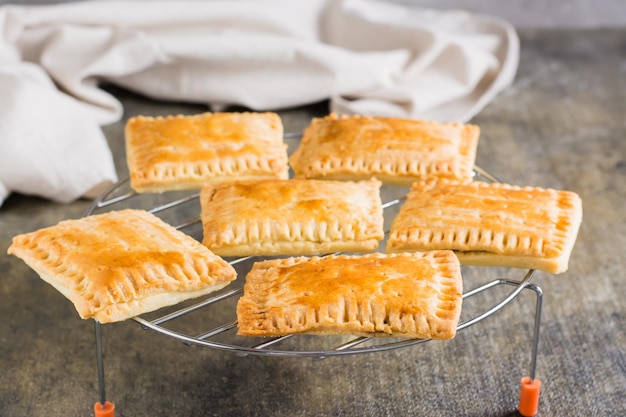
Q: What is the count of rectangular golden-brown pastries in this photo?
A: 6